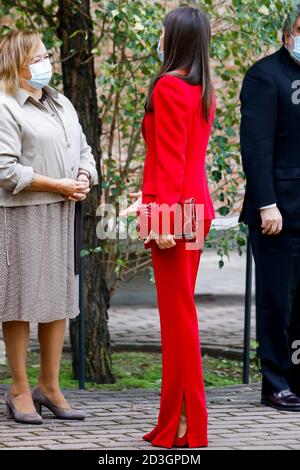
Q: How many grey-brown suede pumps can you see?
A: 2